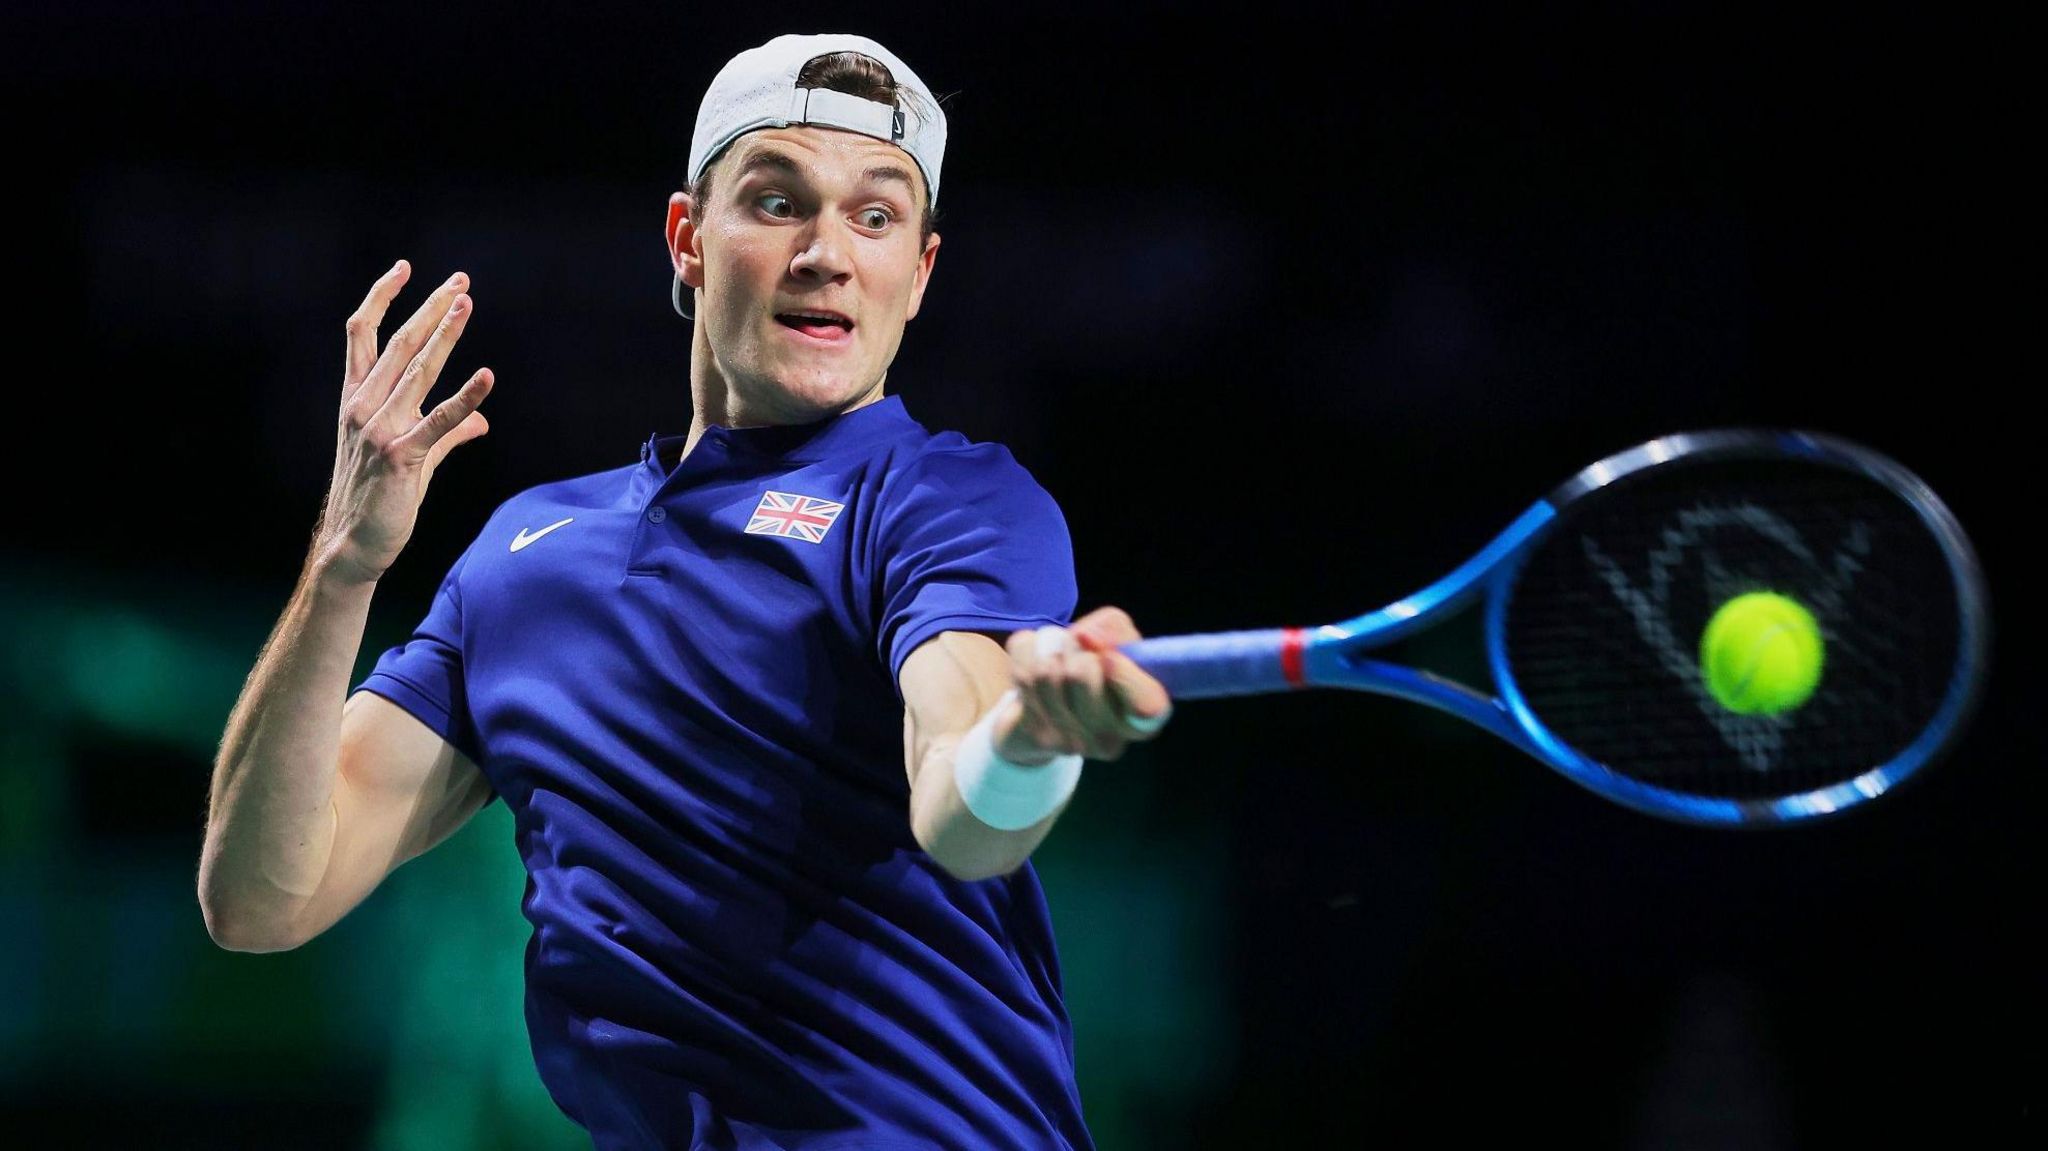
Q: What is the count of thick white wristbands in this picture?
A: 1